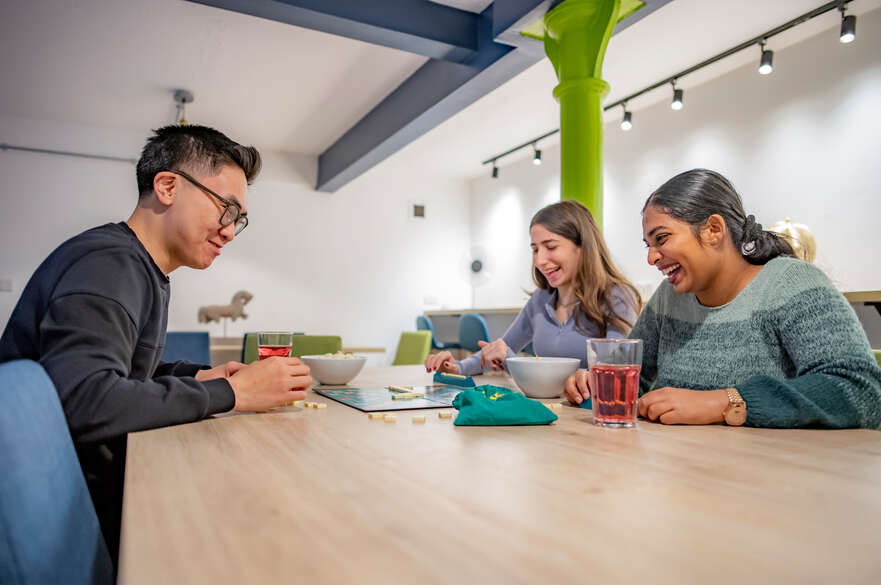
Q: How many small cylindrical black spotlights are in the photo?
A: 6